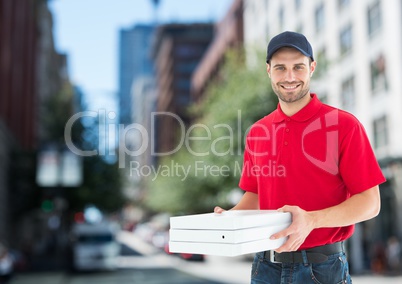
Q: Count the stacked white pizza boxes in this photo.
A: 3